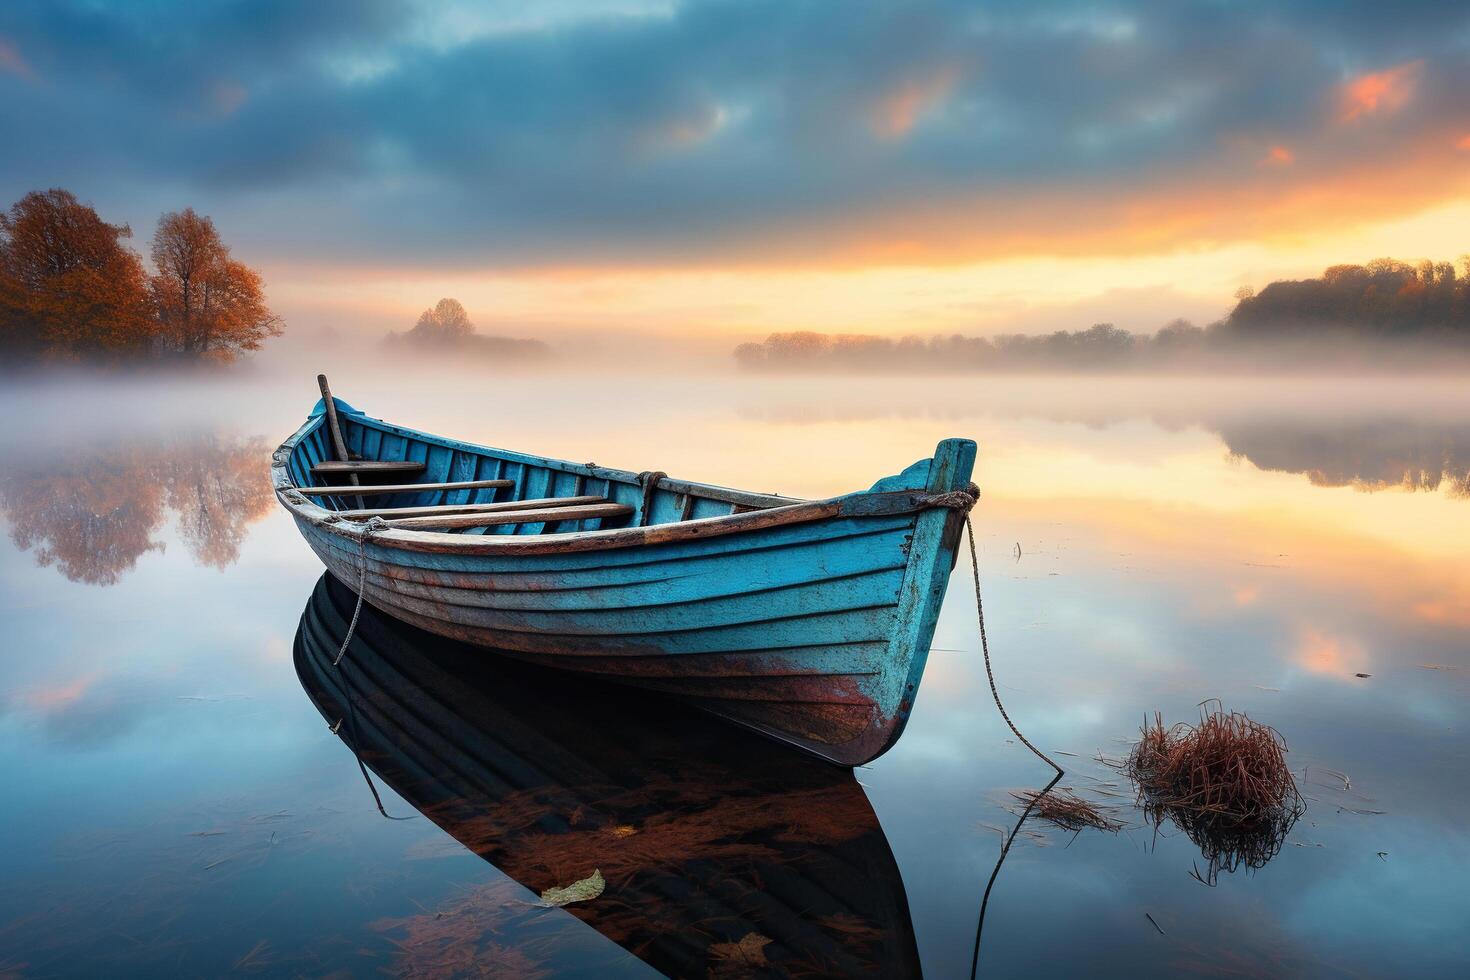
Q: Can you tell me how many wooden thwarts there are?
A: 4